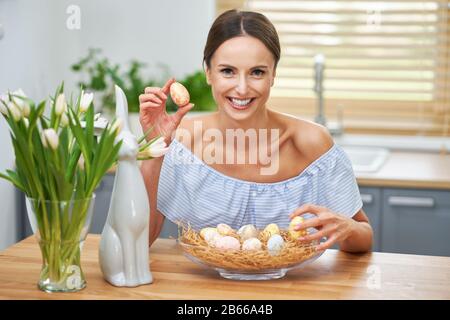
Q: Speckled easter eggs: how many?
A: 9